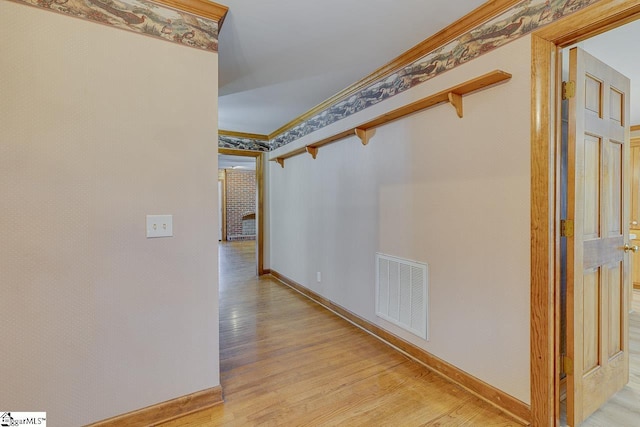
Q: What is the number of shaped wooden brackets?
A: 4